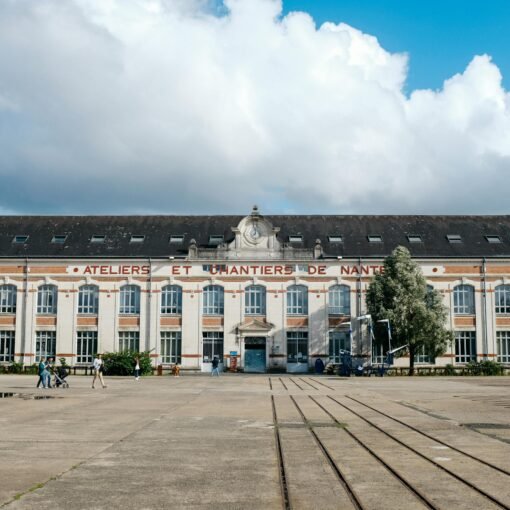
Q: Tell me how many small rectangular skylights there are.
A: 12